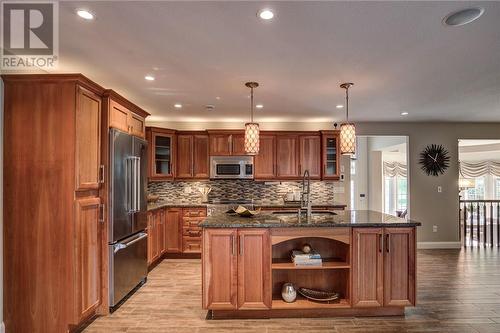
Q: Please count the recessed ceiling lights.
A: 7